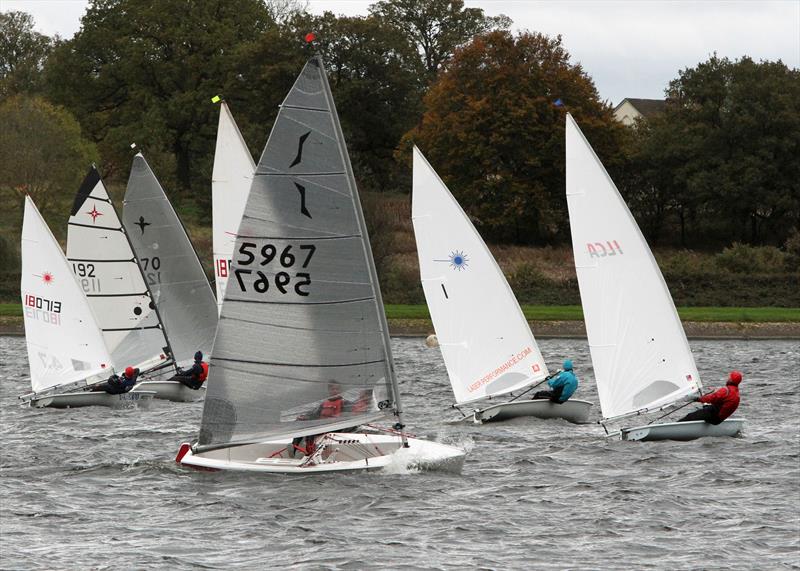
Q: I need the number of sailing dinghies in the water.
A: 7